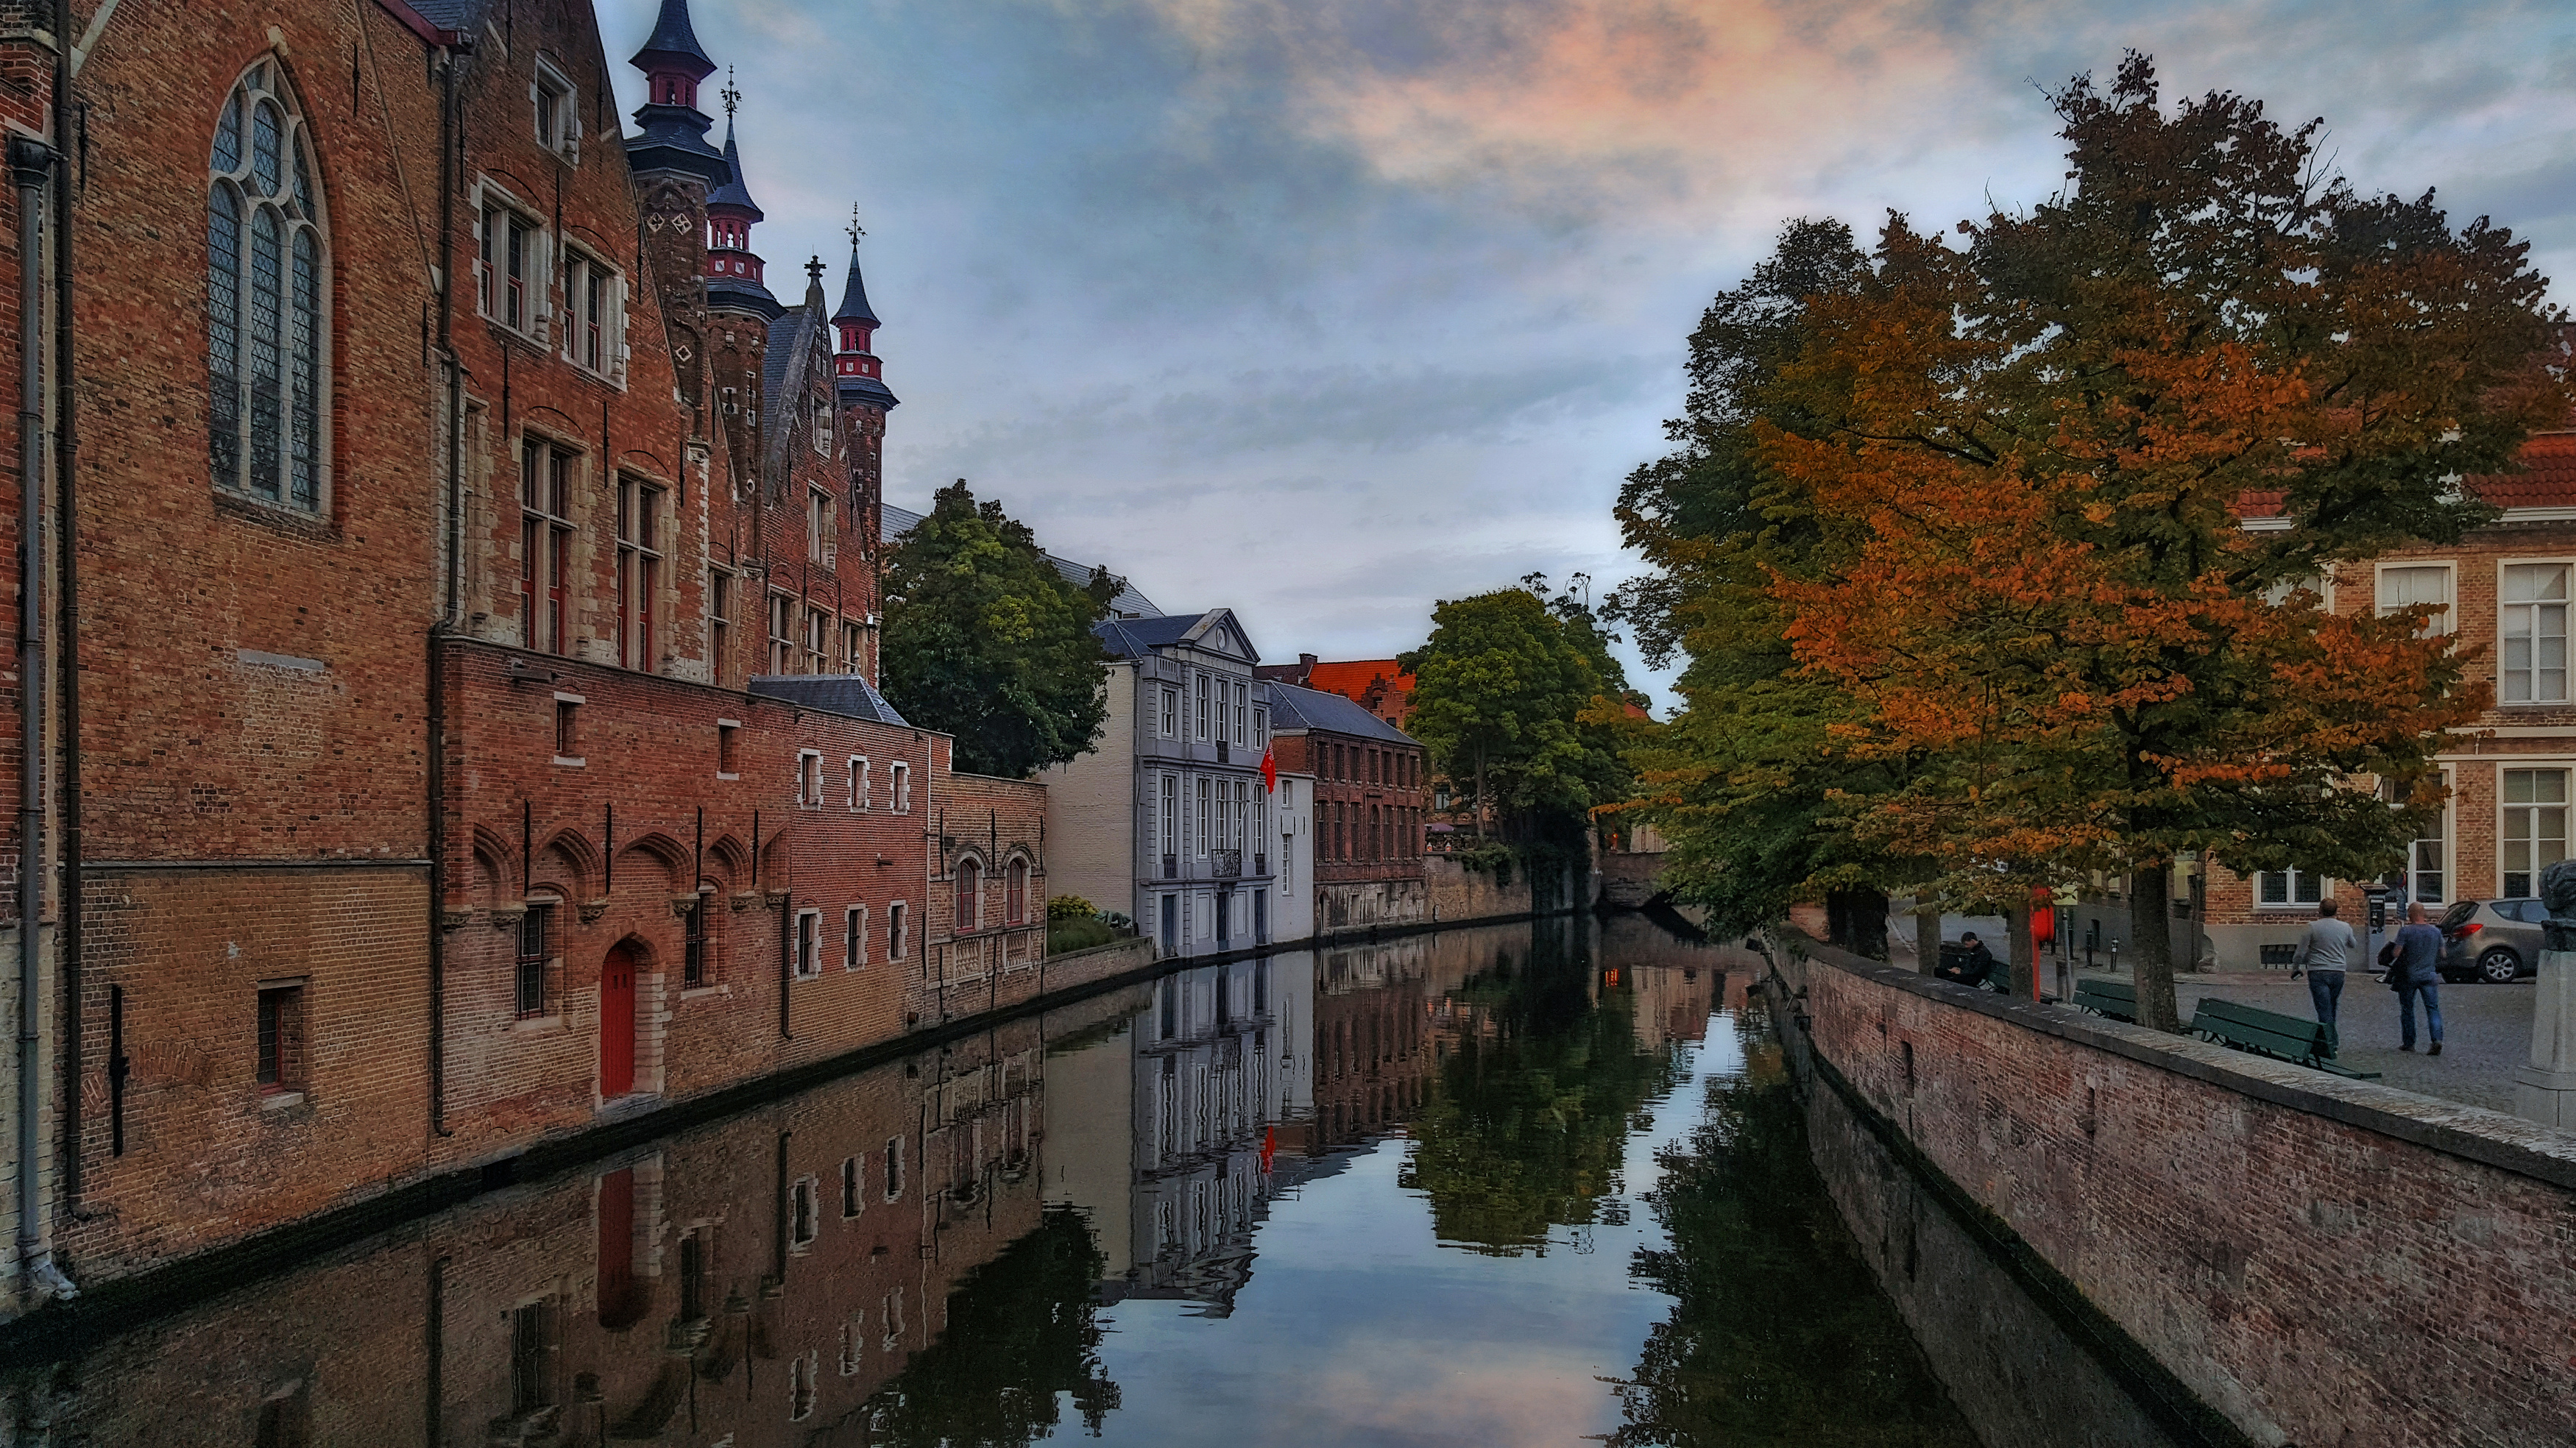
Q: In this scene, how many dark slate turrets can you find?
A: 3